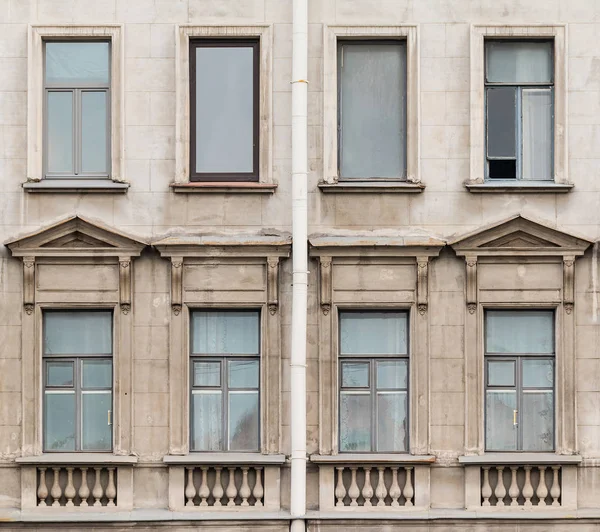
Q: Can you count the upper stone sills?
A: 4